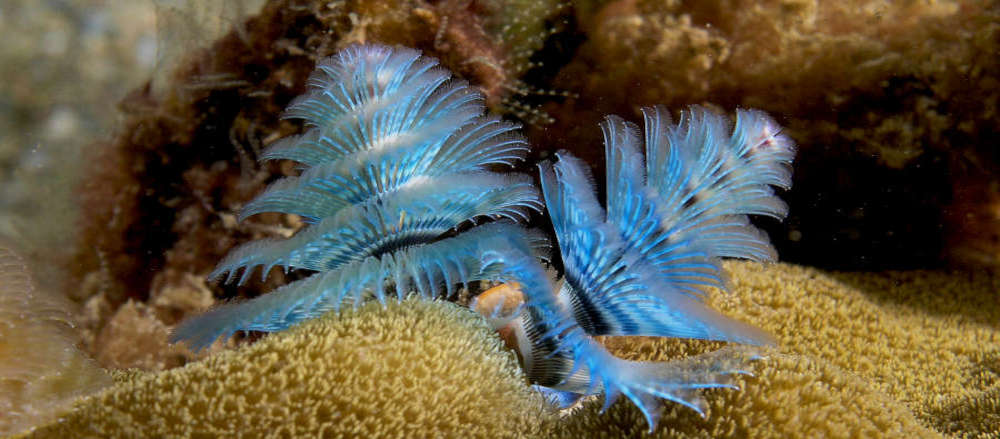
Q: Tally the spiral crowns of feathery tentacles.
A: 2